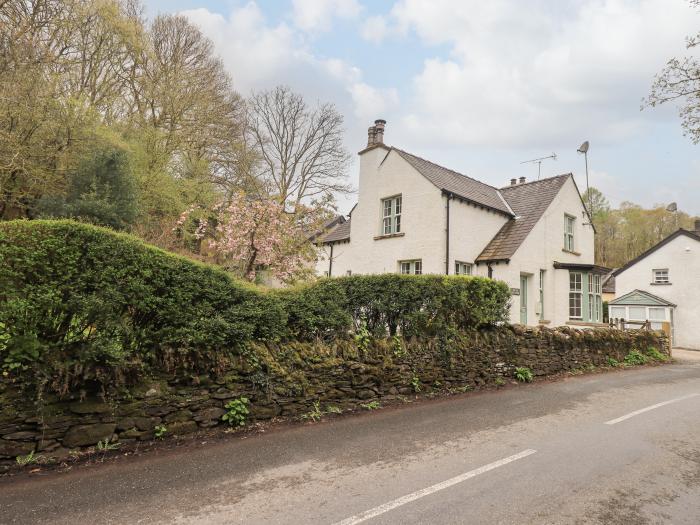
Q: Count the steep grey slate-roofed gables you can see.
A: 2